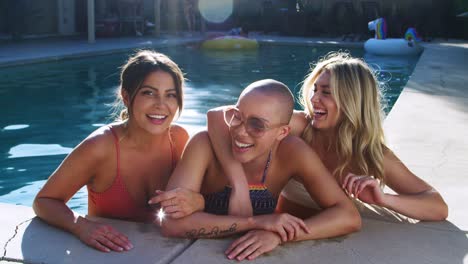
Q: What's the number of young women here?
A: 3